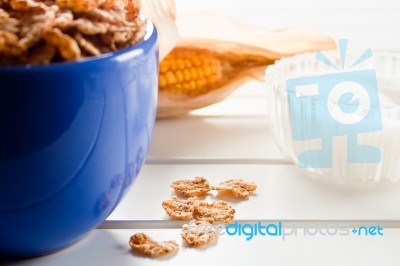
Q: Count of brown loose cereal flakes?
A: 6